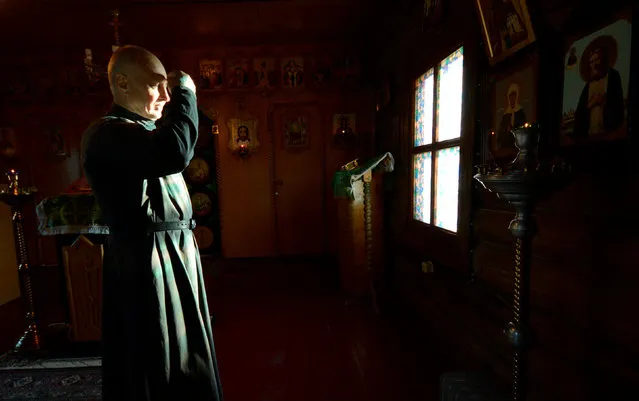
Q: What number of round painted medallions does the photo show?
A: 3